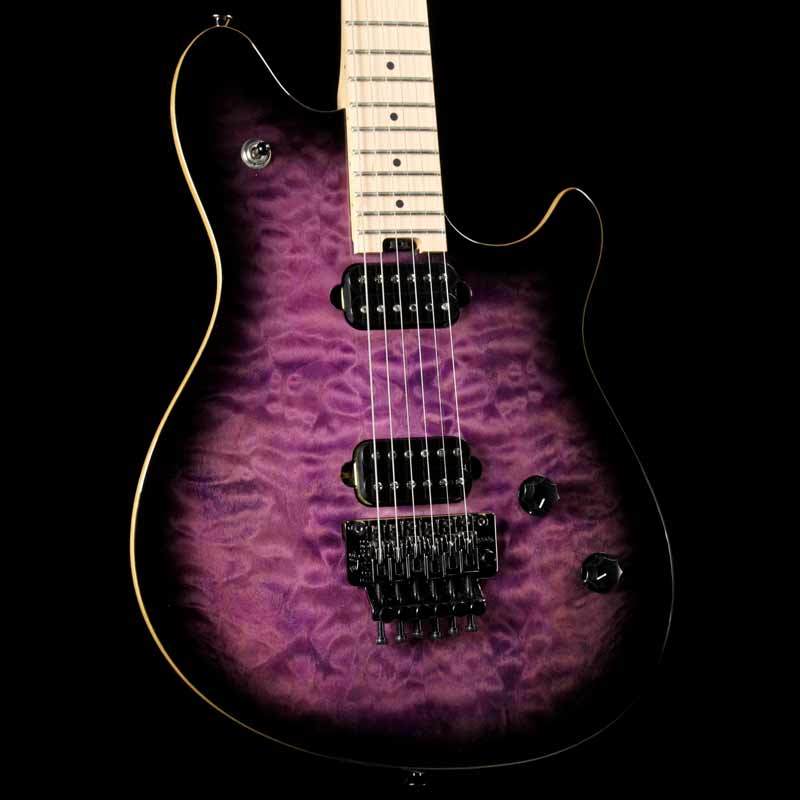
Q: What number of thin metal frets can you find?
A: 10